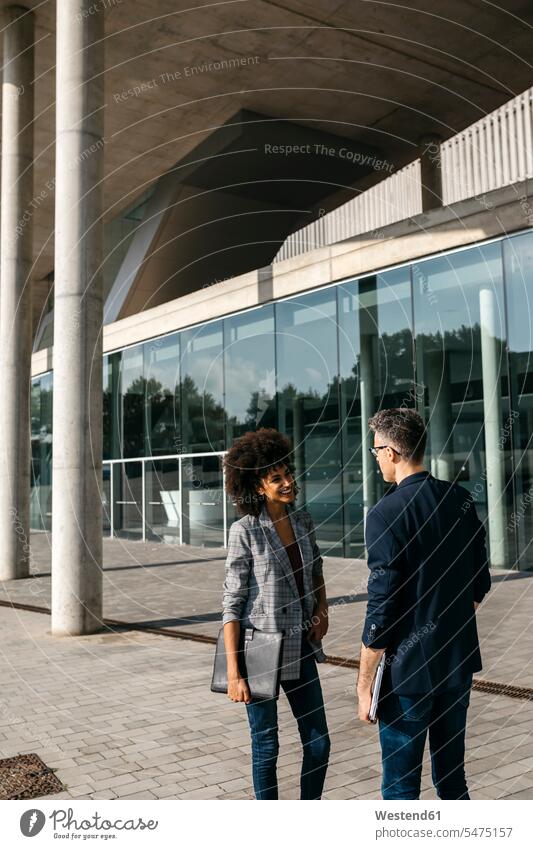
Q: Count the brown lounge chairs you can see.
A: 0